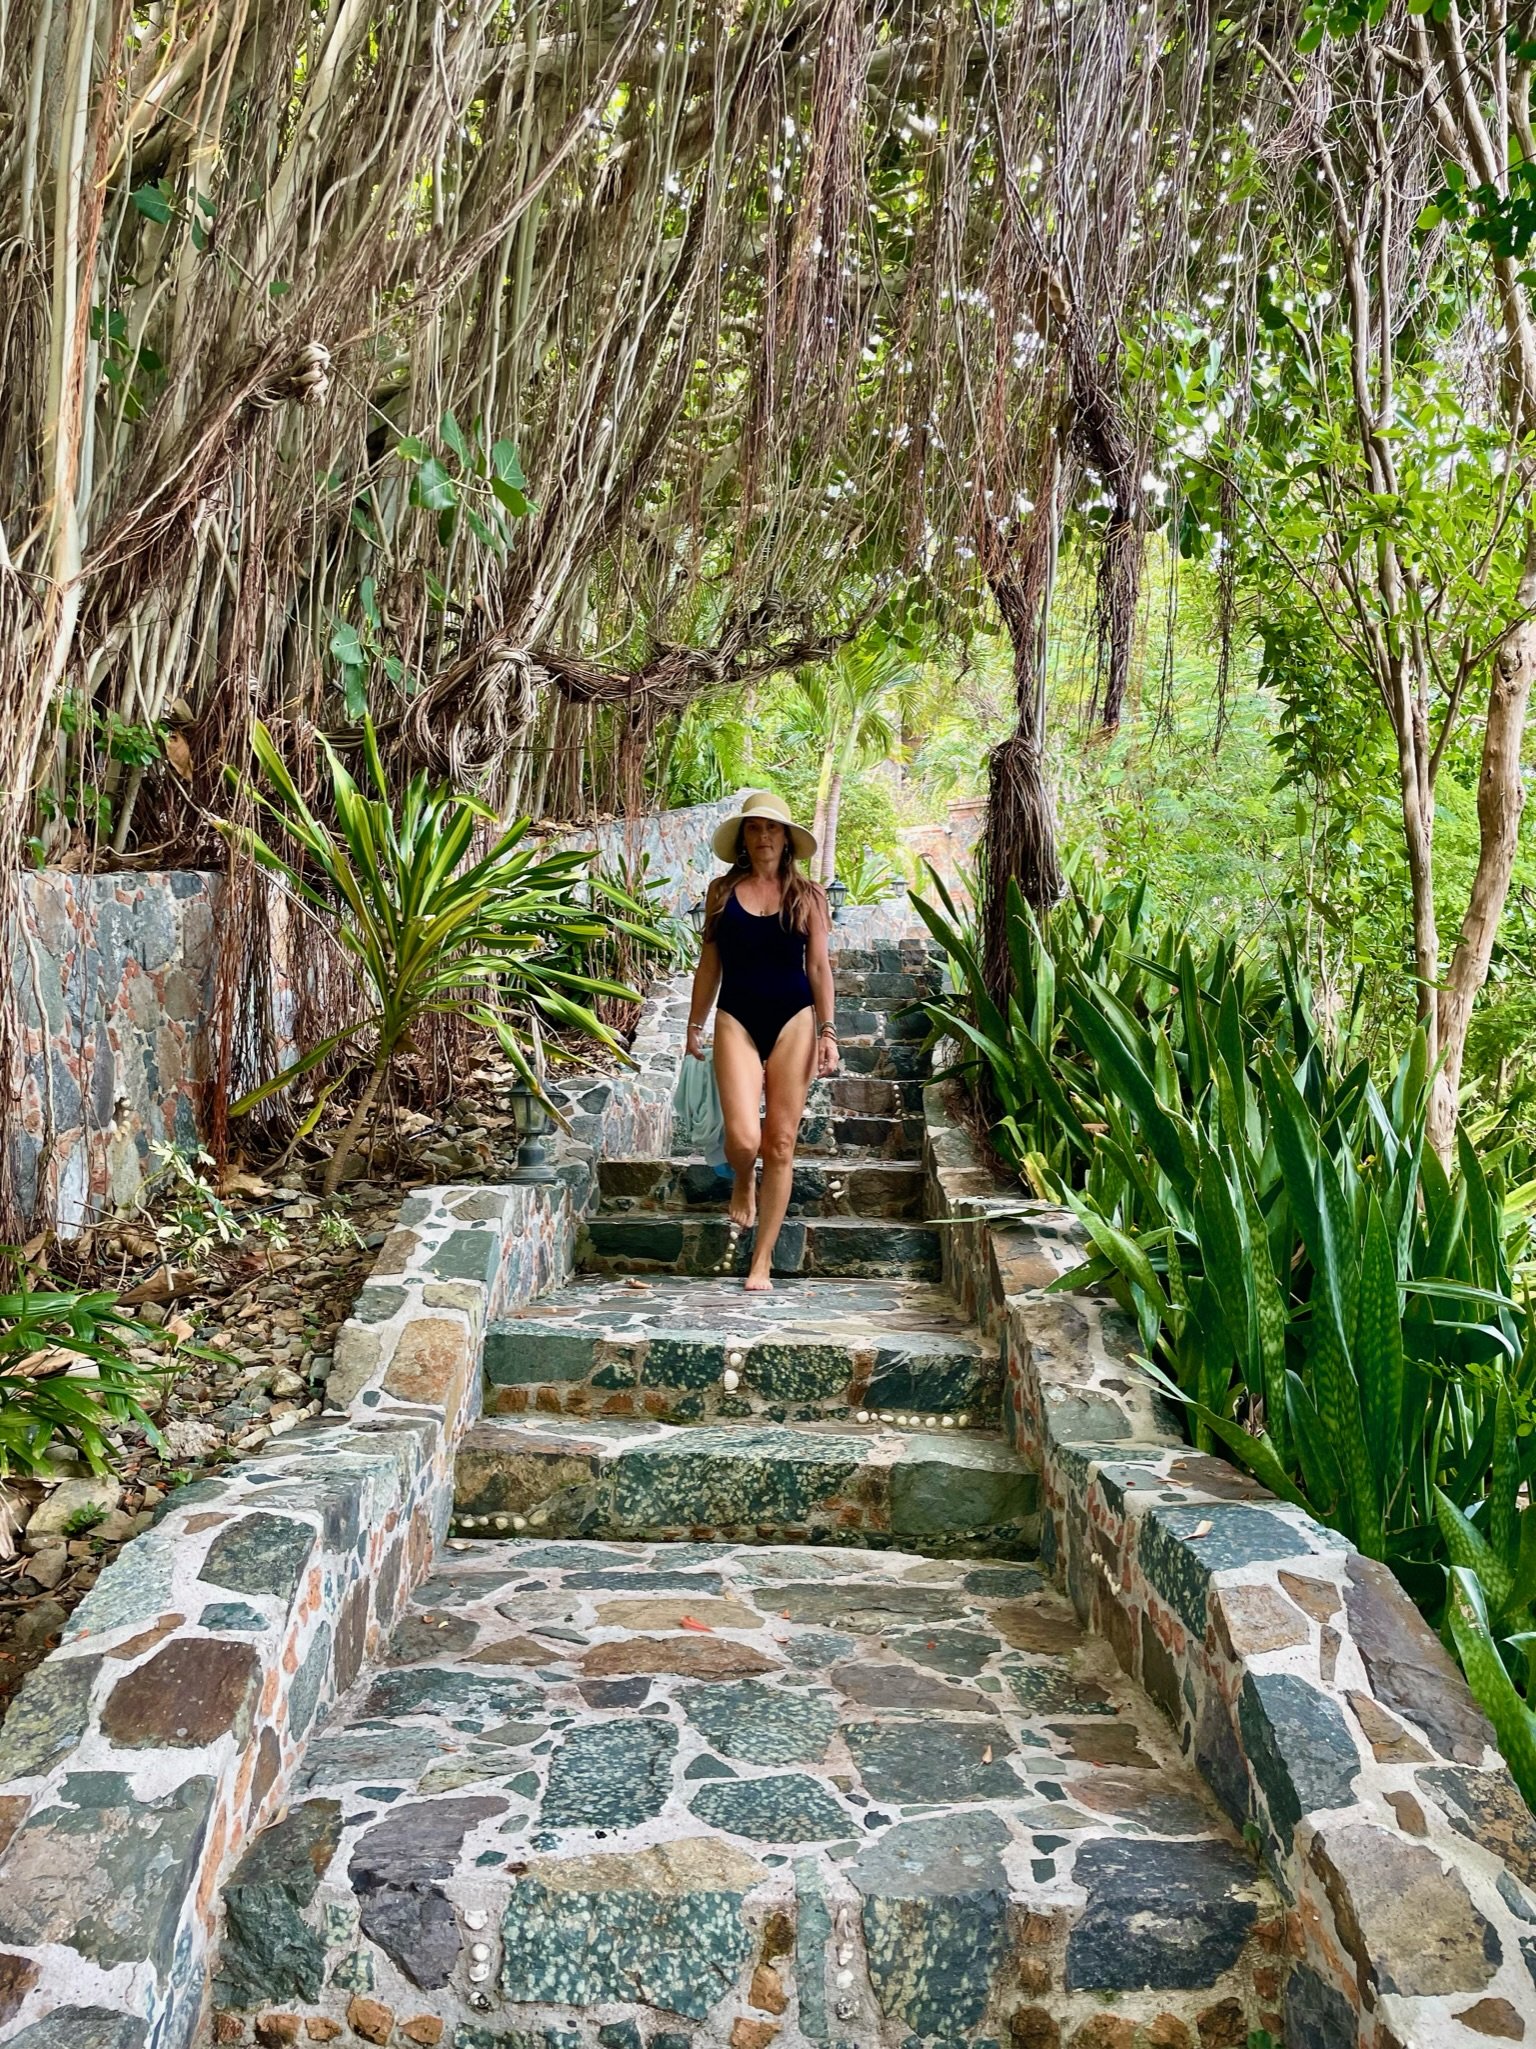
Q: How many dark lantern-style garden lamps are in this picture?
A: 4